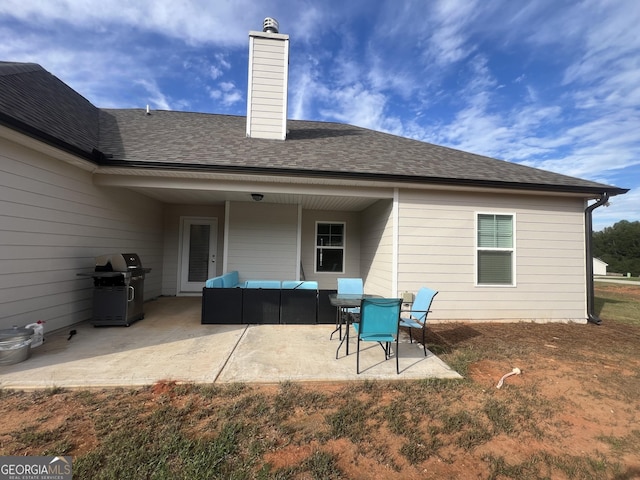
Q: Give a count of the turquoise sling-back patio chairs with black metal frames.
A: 3